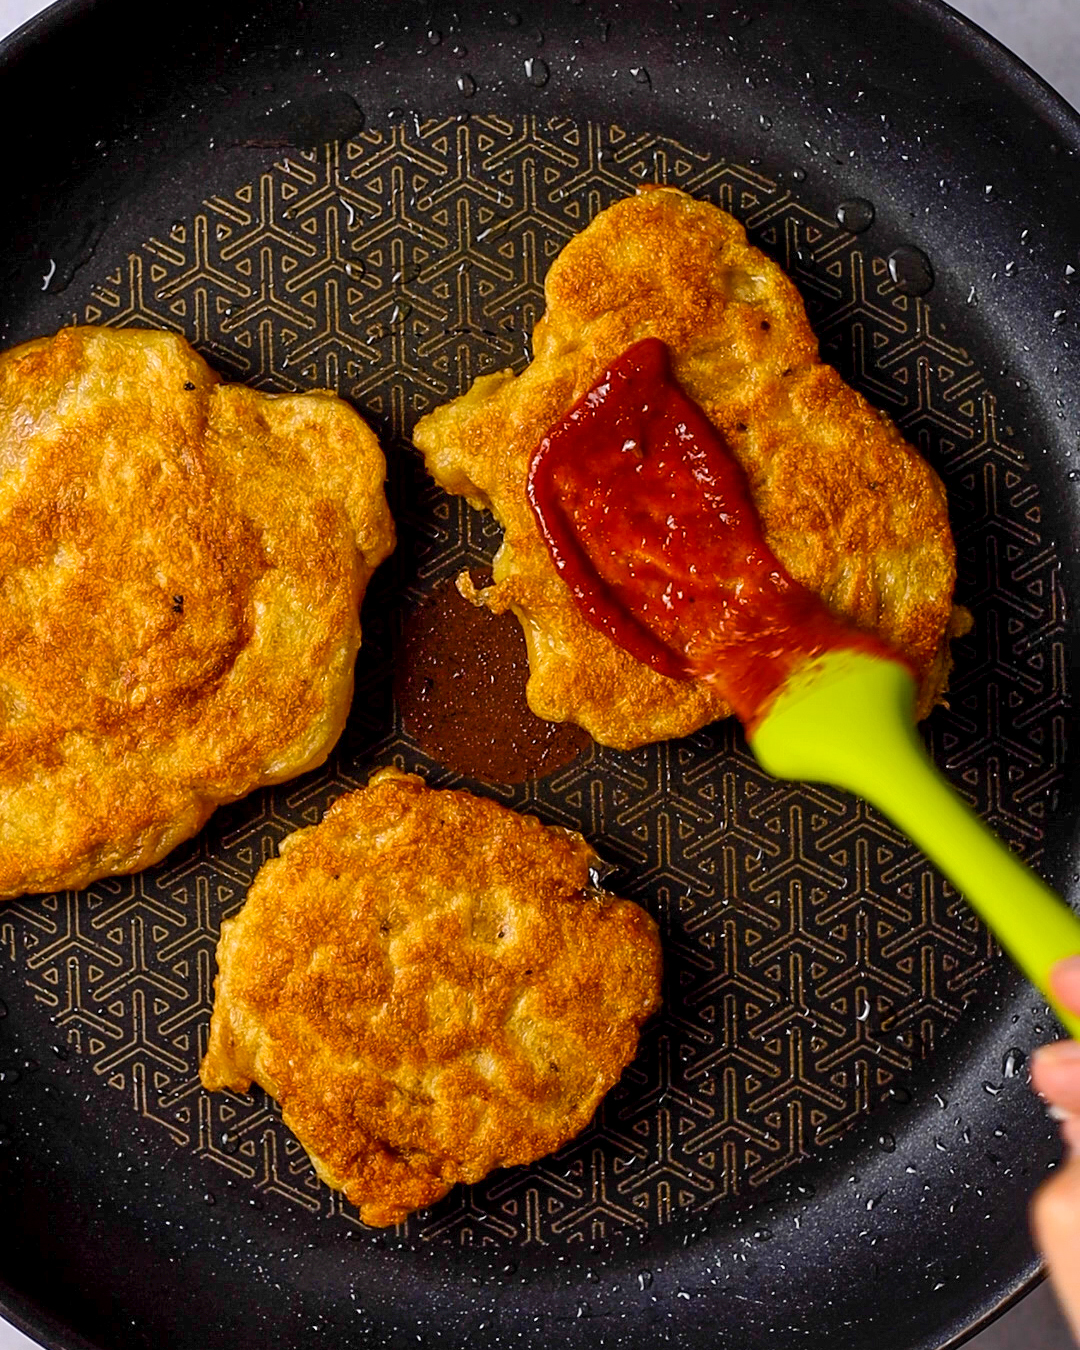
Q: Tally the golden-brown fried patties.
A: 3